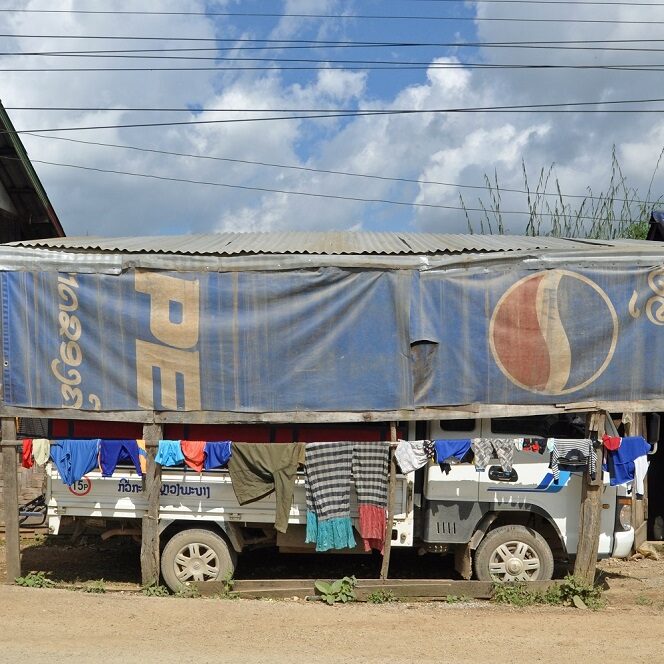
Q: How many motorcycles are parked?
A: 0